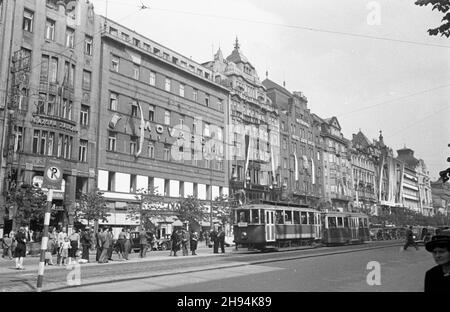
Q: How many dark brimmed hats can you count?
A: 1